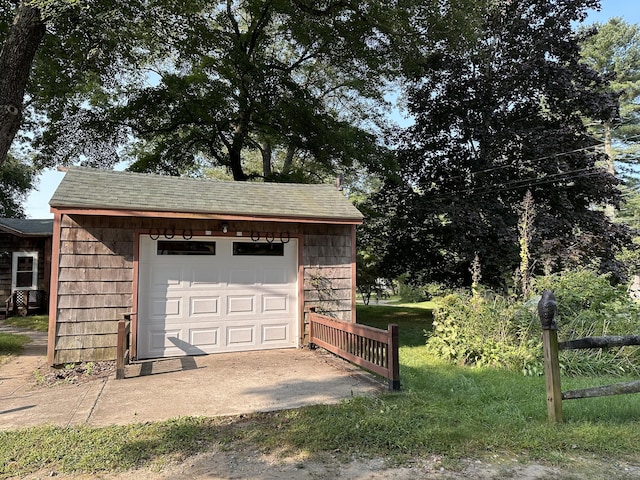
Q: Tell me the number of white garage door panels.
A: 12